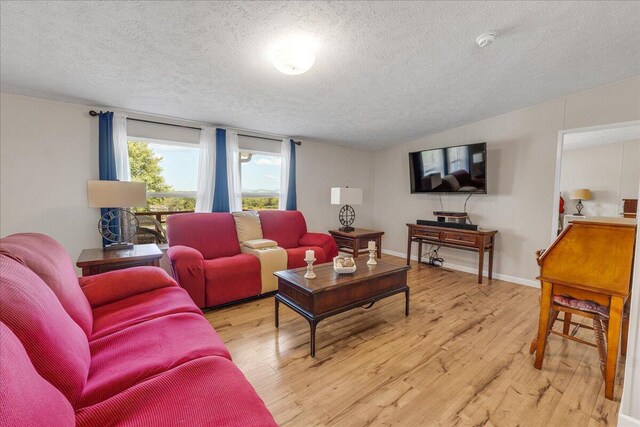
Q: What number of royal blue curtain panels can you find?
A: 3